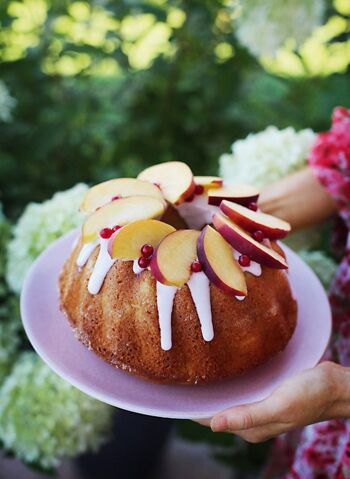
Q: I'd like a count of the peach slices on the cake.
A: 10